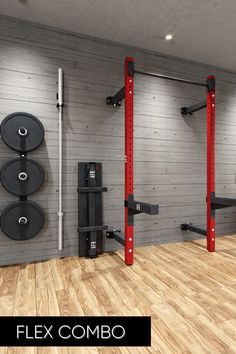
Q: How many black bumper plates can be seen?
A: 3